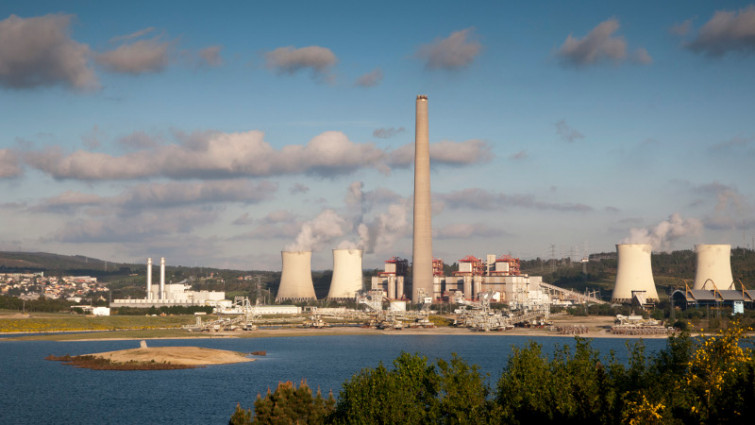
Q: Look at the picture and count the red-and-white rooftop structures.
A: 4